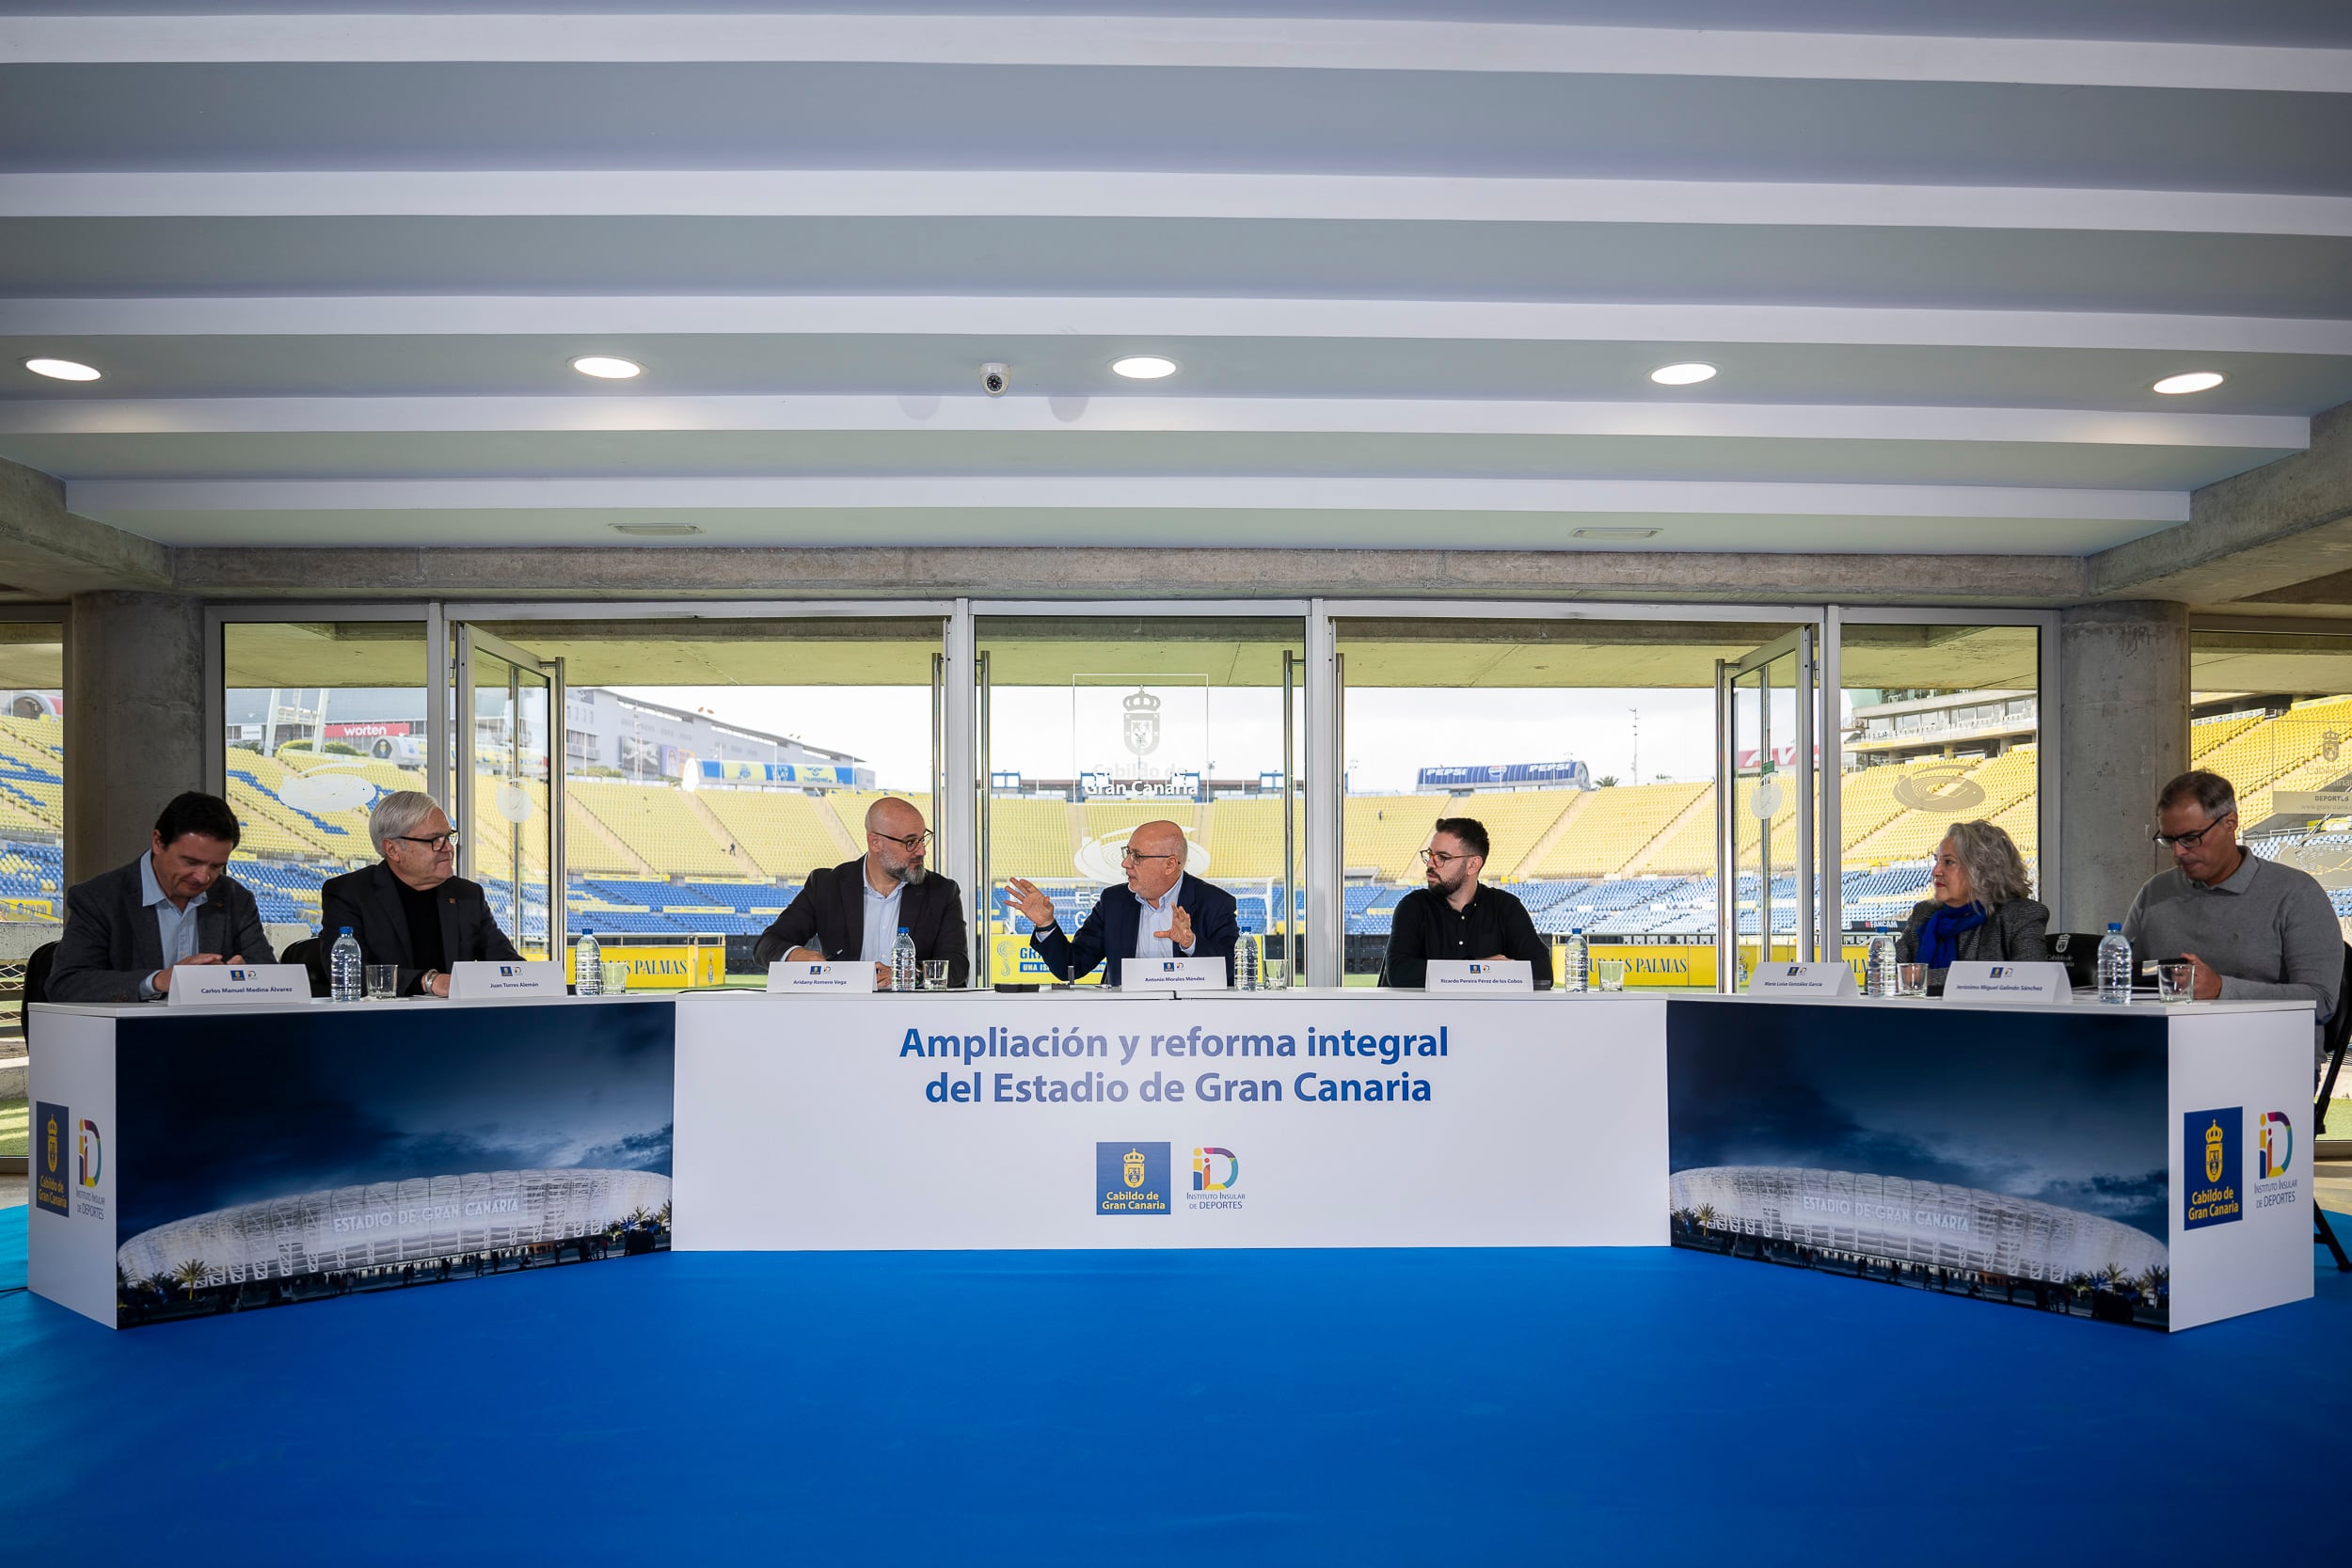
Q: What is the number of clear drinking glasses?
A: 7